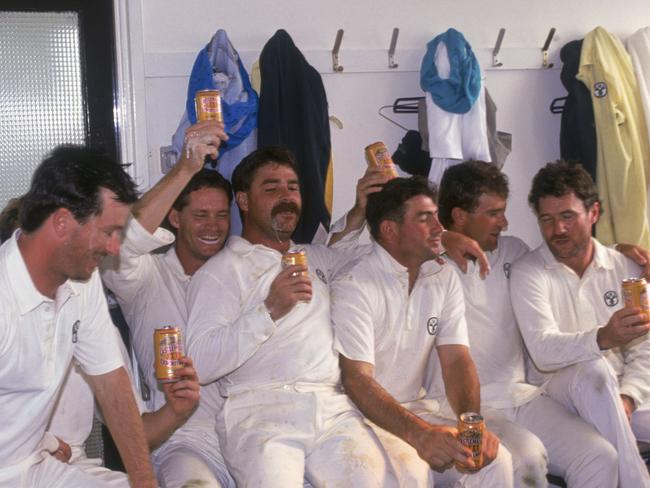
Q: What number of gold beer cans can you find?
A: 6